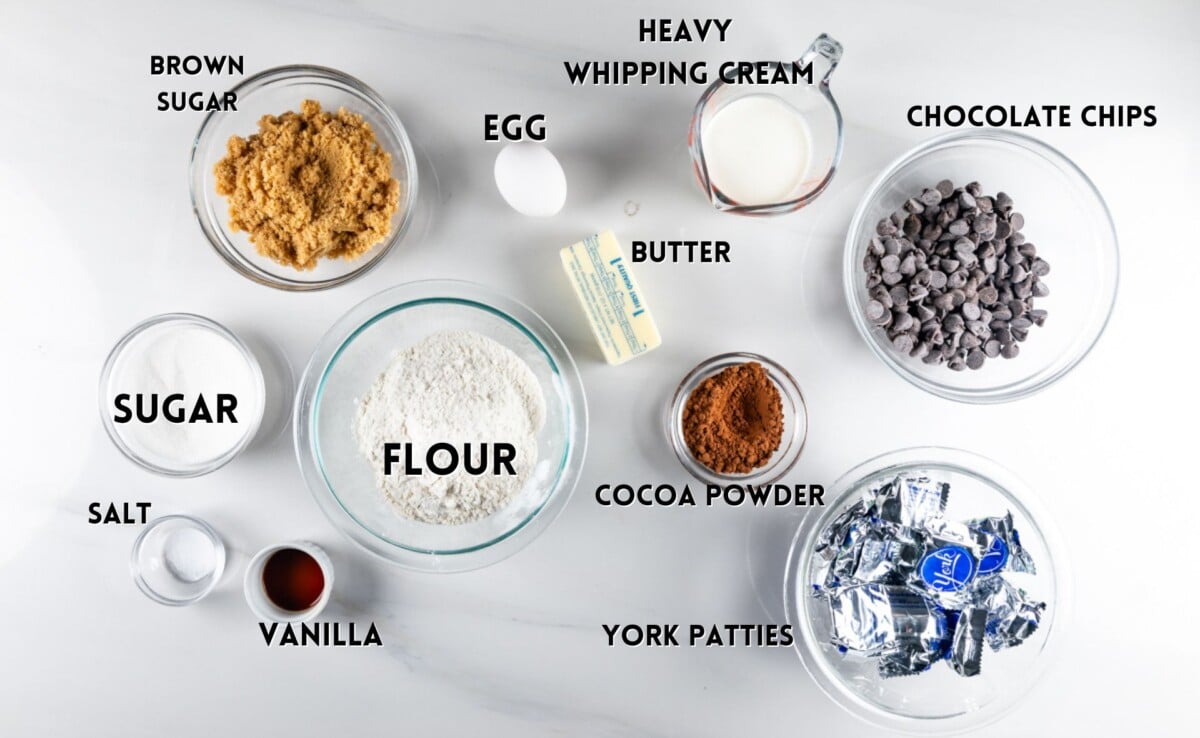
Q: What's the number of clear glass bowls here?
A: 7